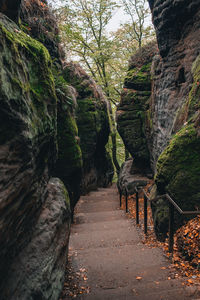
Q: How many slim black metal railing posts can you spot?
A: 5